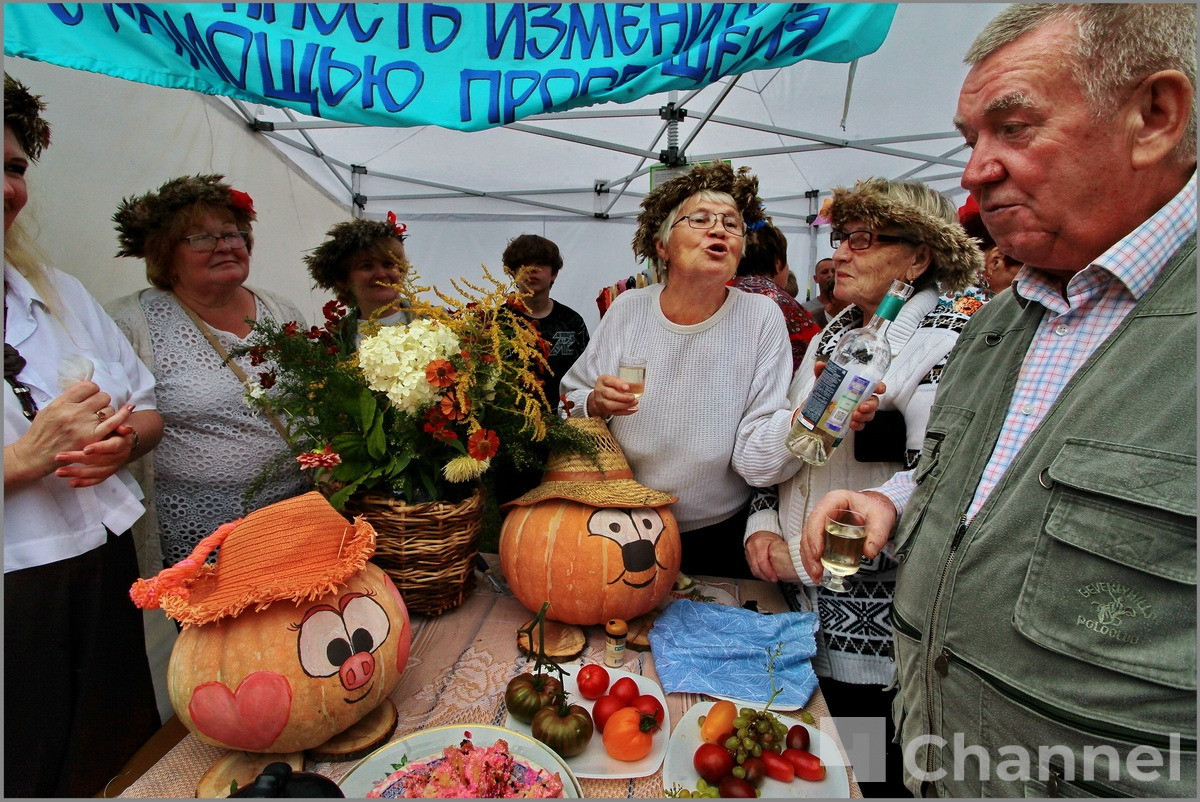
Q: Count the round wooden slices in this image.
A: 4